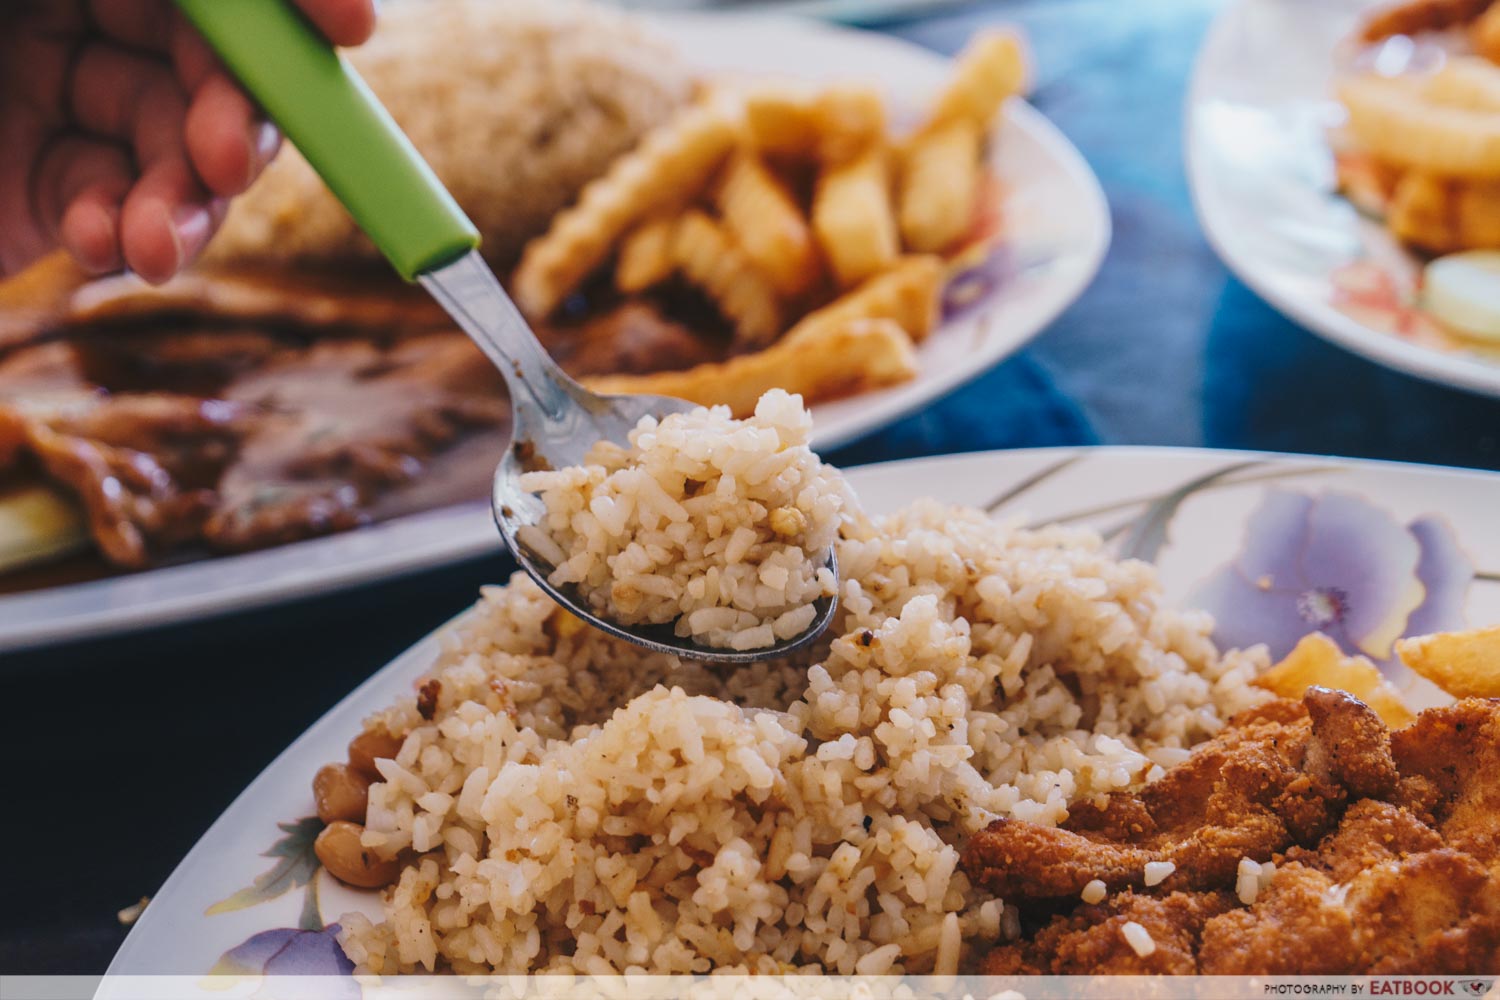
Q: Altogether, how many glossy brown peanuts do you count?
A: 3